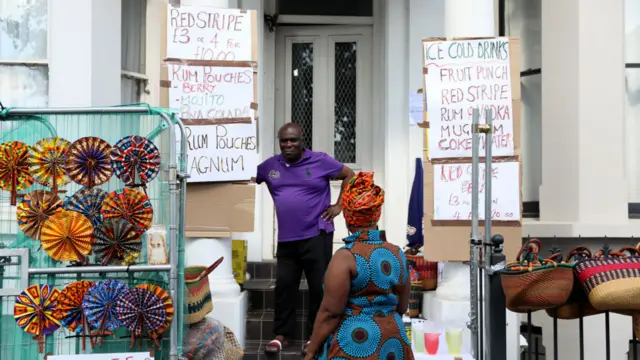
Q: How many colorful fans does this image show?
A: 14